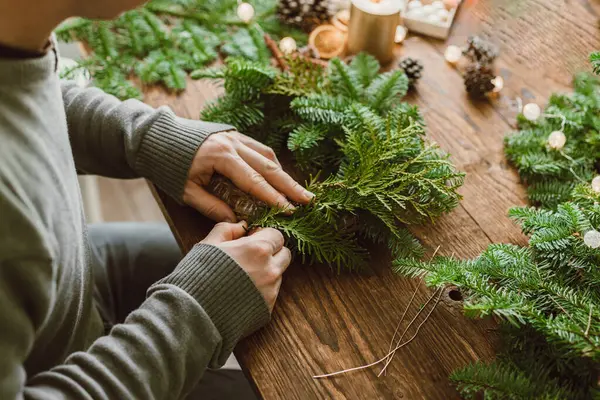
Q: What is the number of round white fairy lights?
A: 9